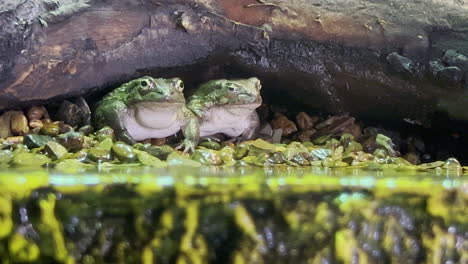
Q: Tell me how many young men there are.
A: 0